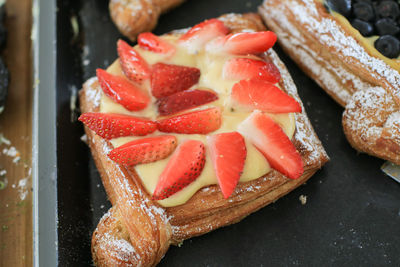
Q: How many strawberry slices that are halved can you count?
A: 15